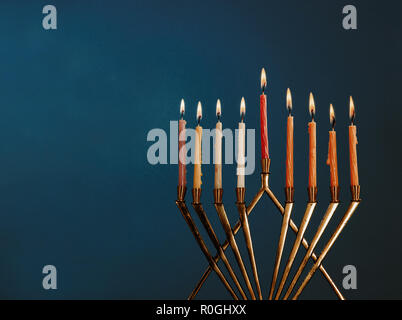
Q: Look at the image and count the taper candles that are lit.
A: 9